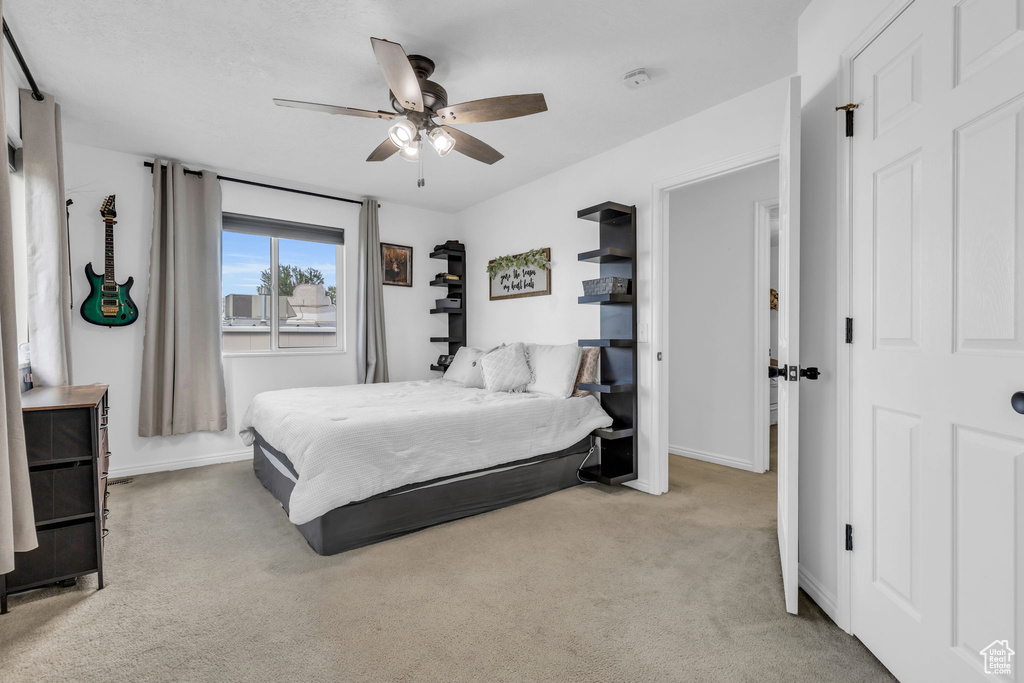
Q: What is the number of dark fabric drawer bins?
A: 3